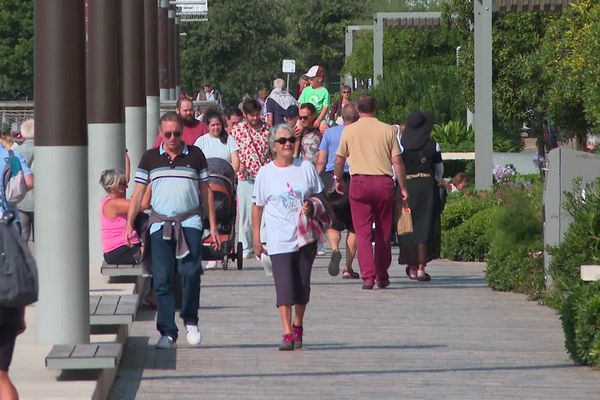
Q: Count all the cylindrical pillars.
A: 7